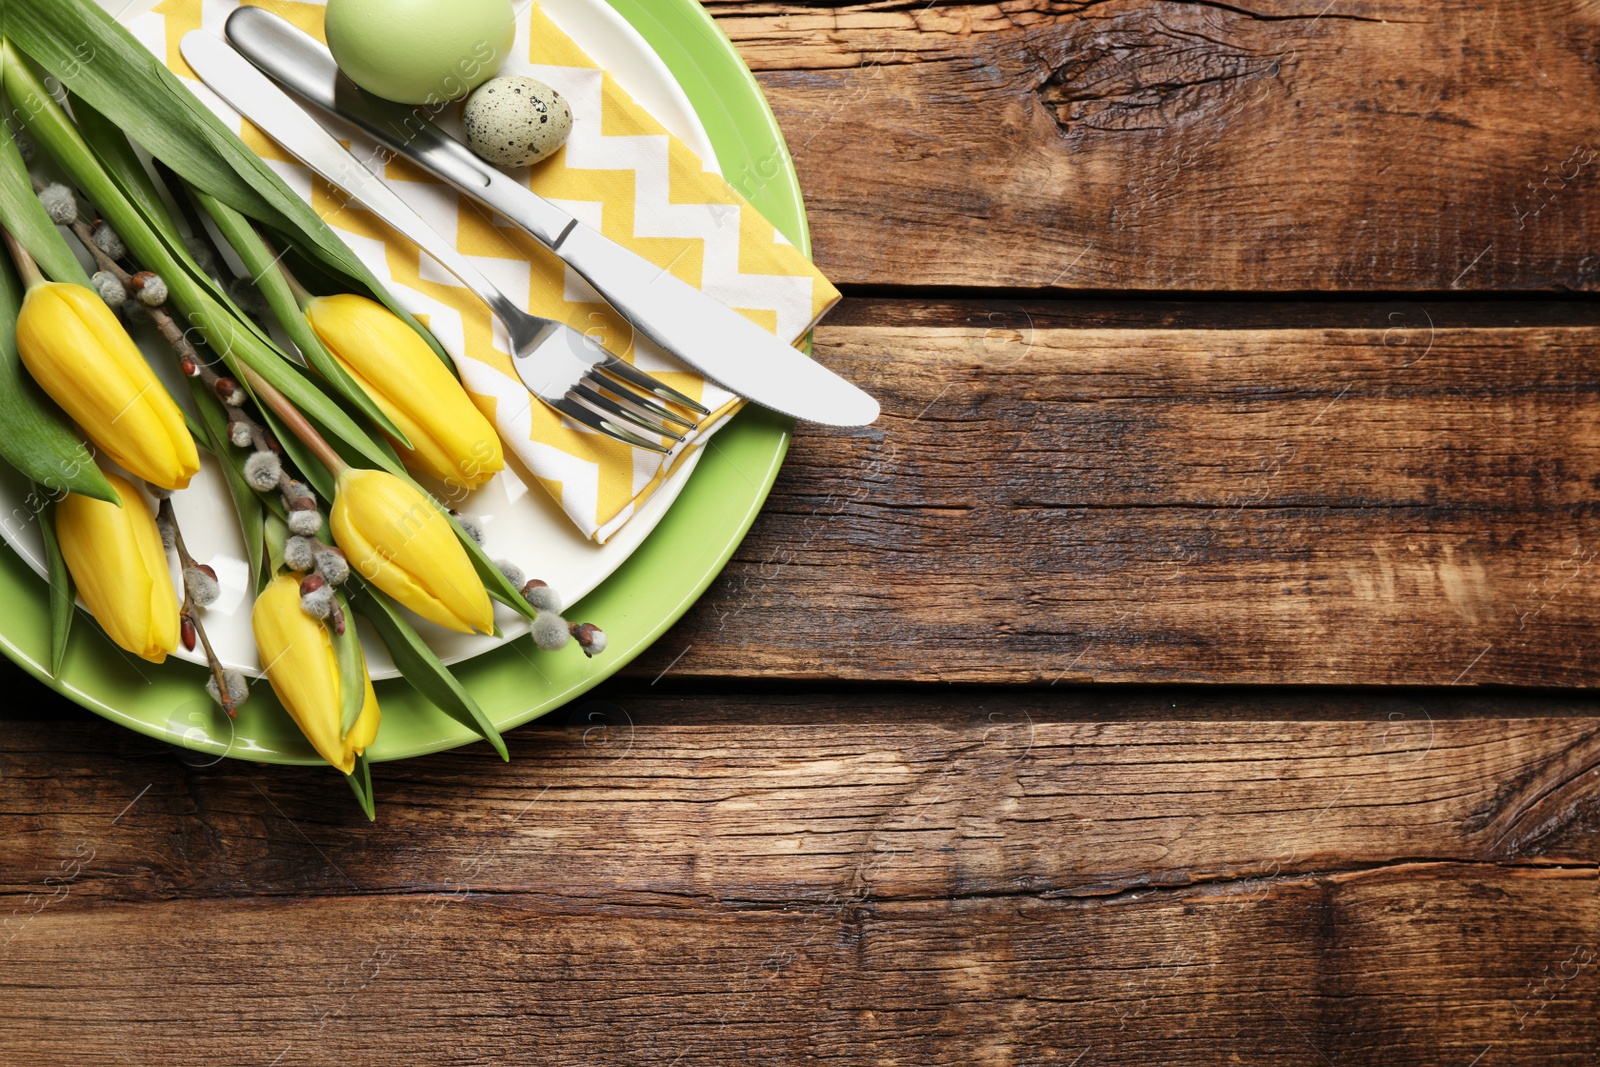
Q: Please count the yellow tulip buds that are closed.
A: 5